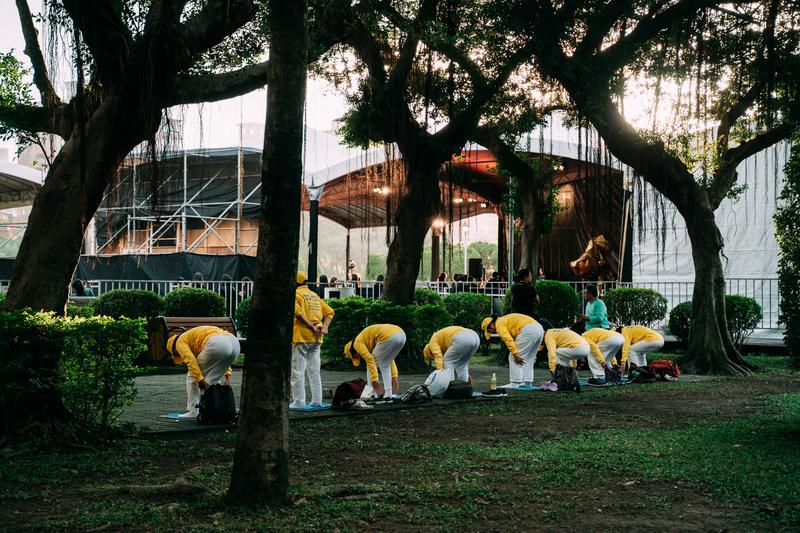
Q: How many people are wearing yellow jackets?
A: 8